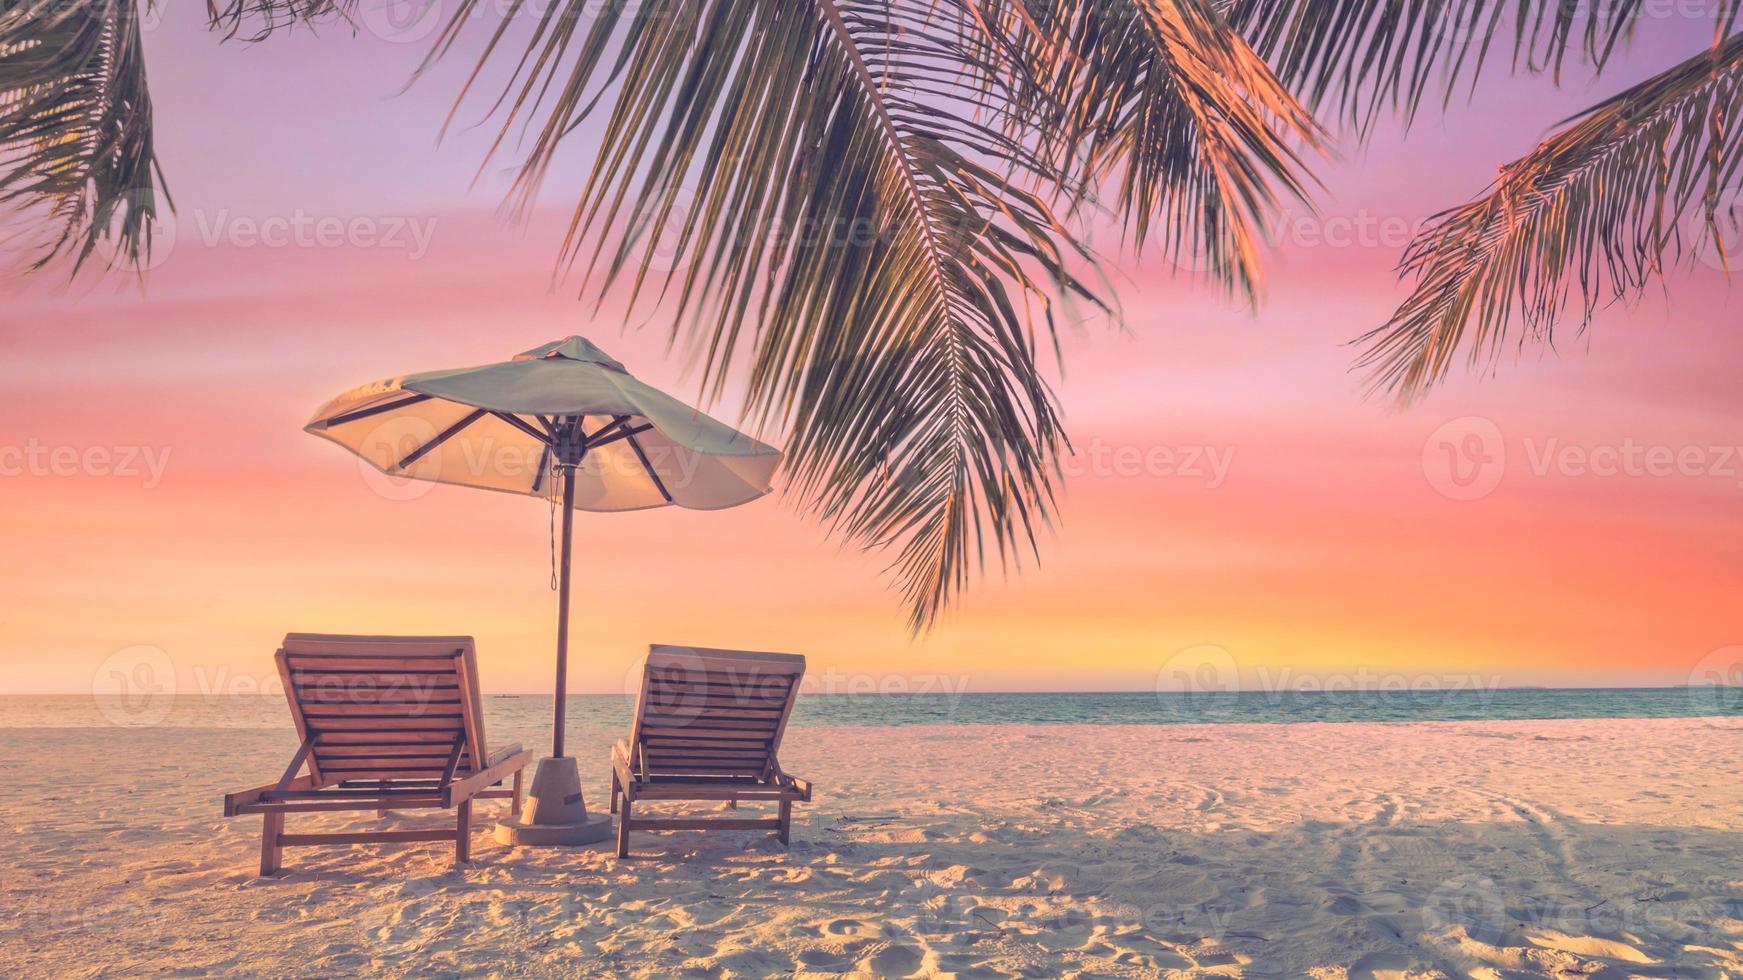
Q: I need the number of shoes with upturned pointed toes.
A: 0